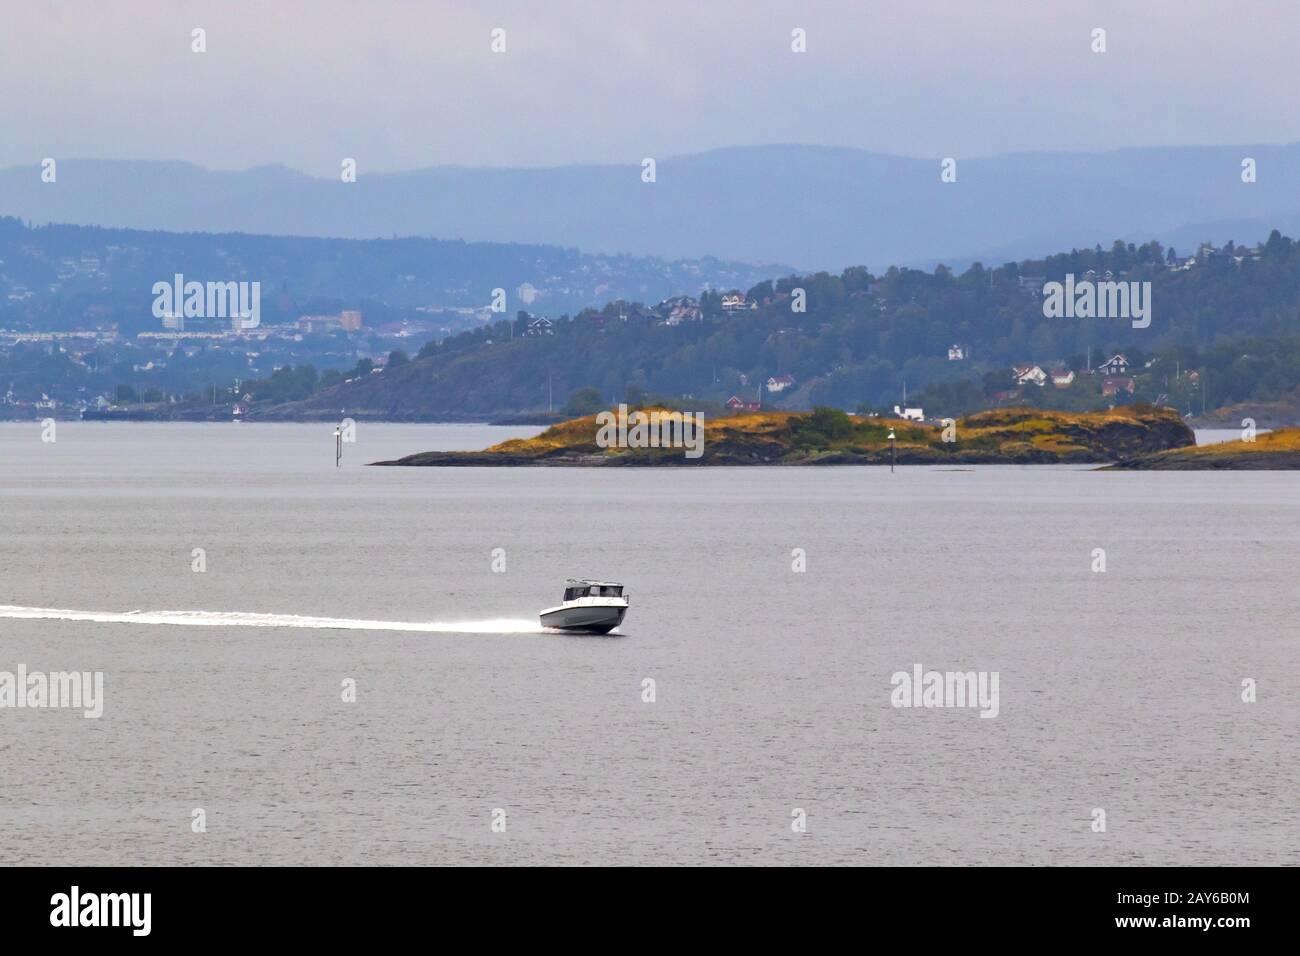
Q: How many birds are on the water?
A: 0